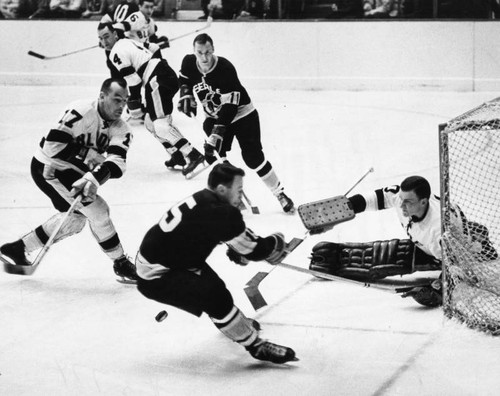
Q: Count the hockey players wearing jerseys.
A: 7